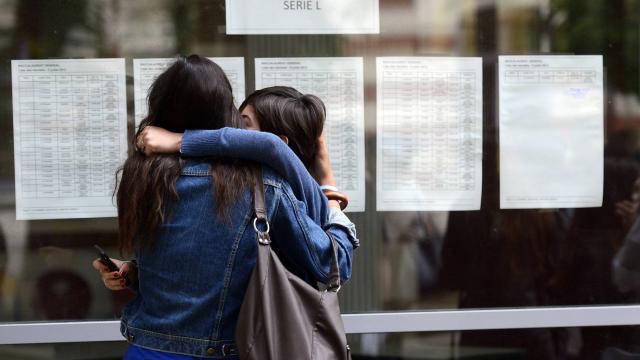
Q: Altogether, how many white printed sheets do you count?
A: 6